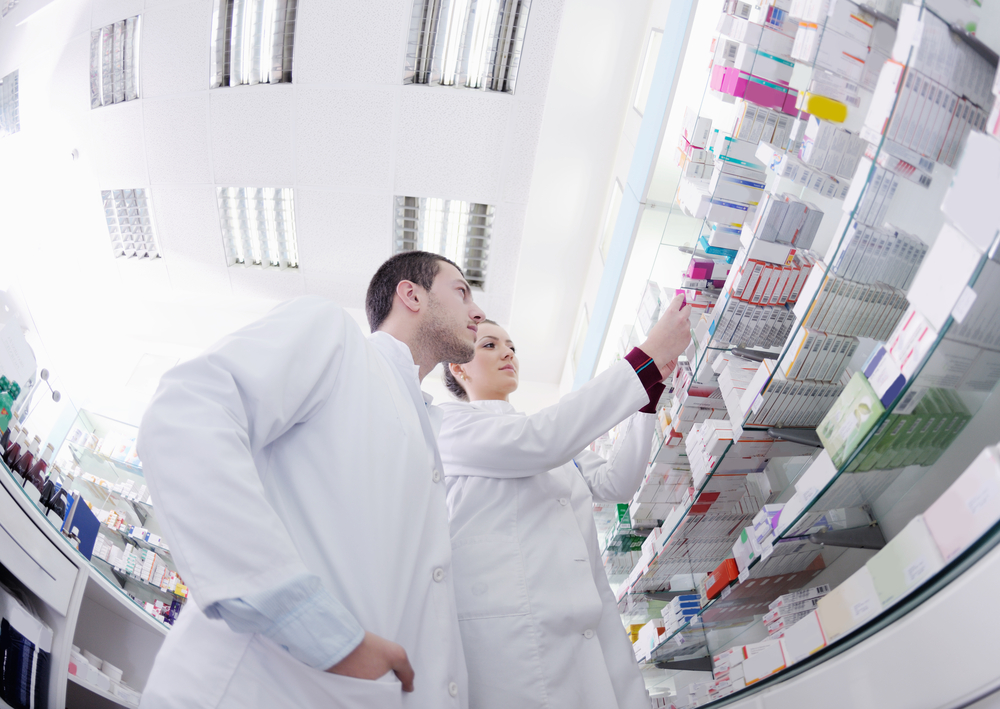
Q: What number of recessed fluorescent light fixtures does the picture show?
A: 7